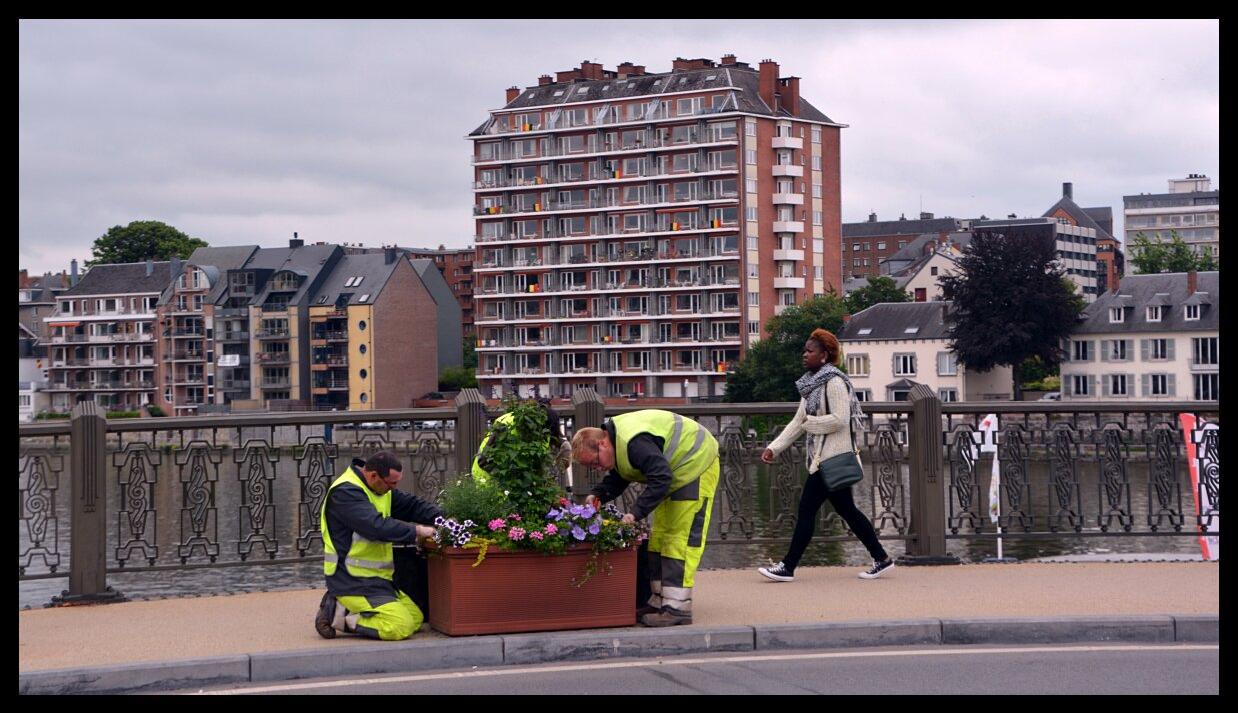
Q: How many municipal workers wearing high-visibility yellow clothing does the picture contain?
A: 3